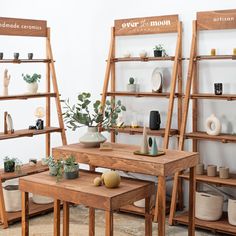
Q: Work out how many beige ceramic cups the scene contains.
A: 3